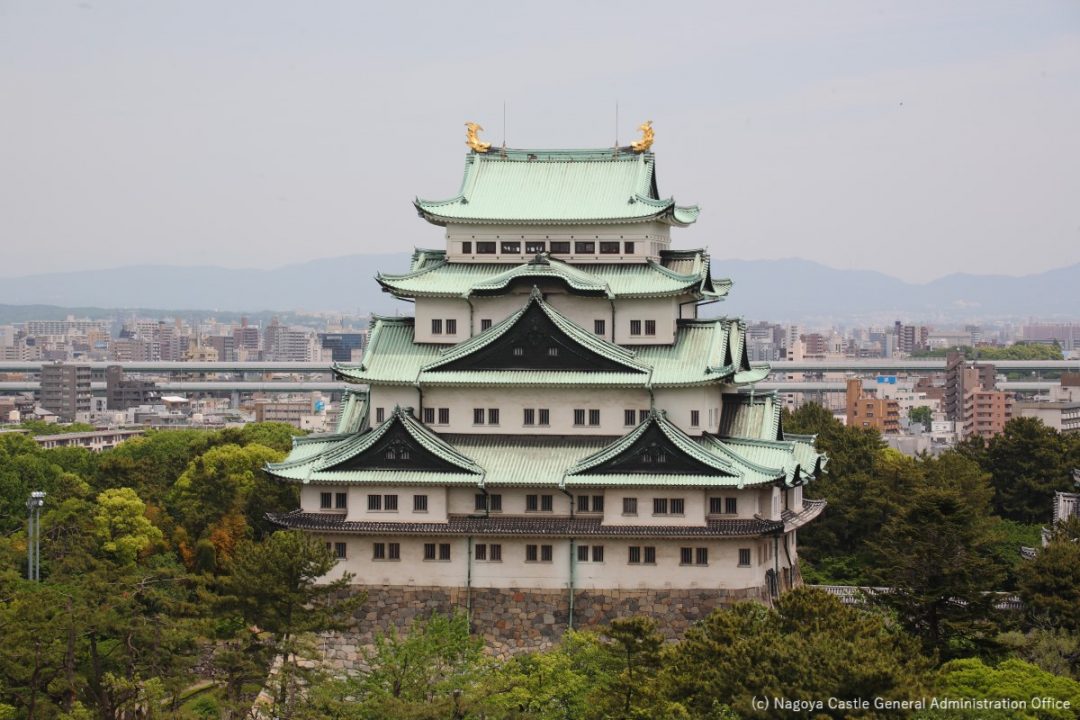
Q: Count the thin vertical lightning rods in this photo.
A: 2